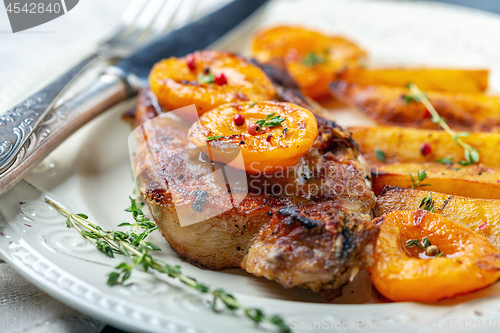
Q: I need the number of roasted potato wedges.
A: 5